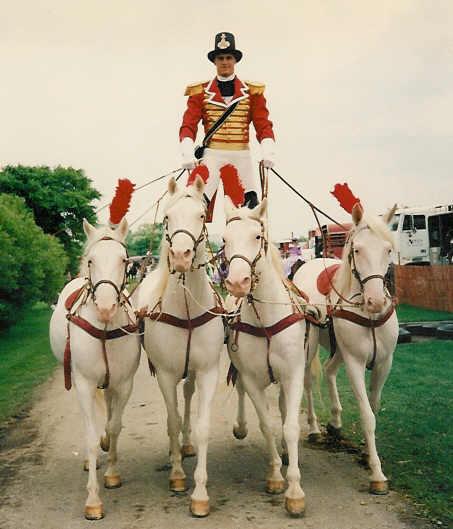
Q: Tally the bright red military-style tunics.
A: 1